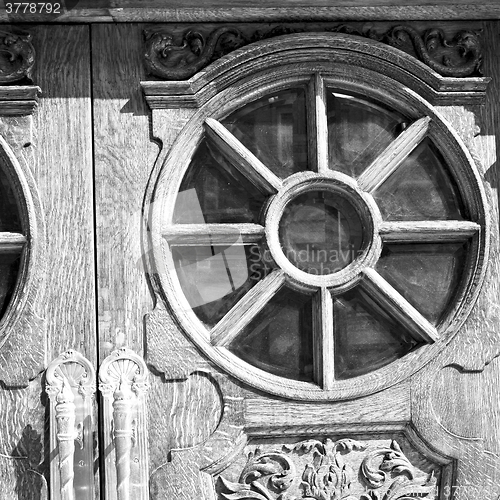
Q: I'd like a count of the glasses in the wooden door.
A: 9